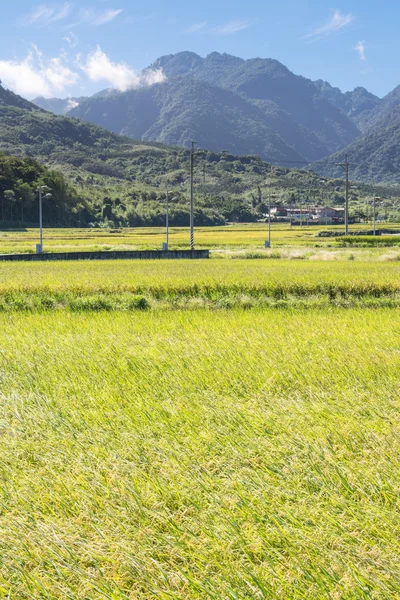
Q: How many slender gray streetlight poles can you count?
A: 4